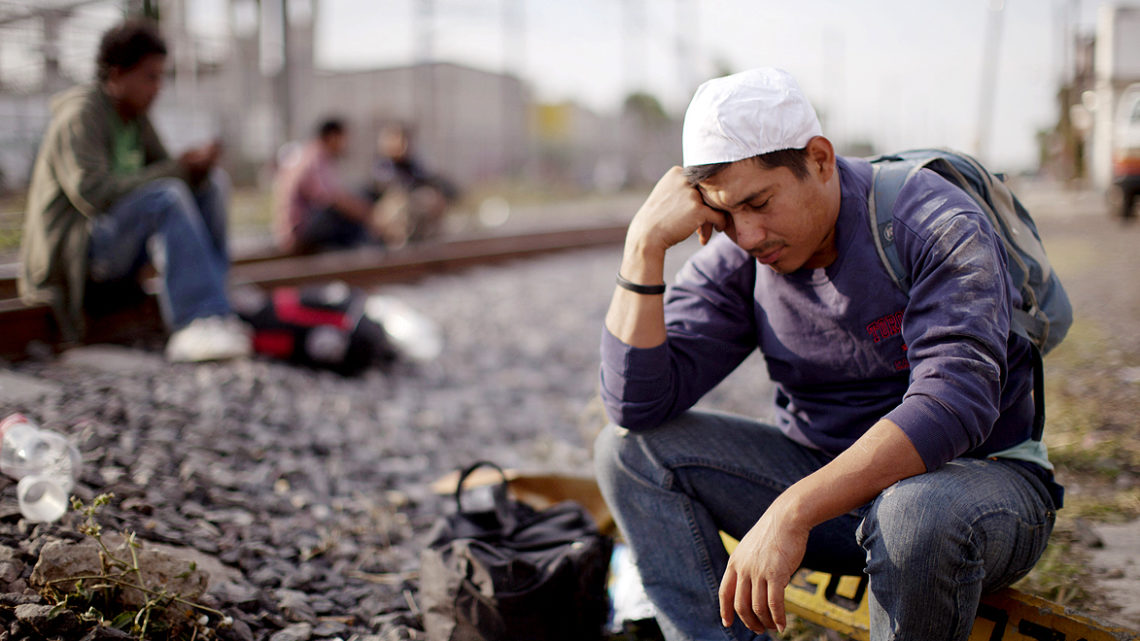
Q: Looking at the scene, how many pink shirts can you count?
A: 1